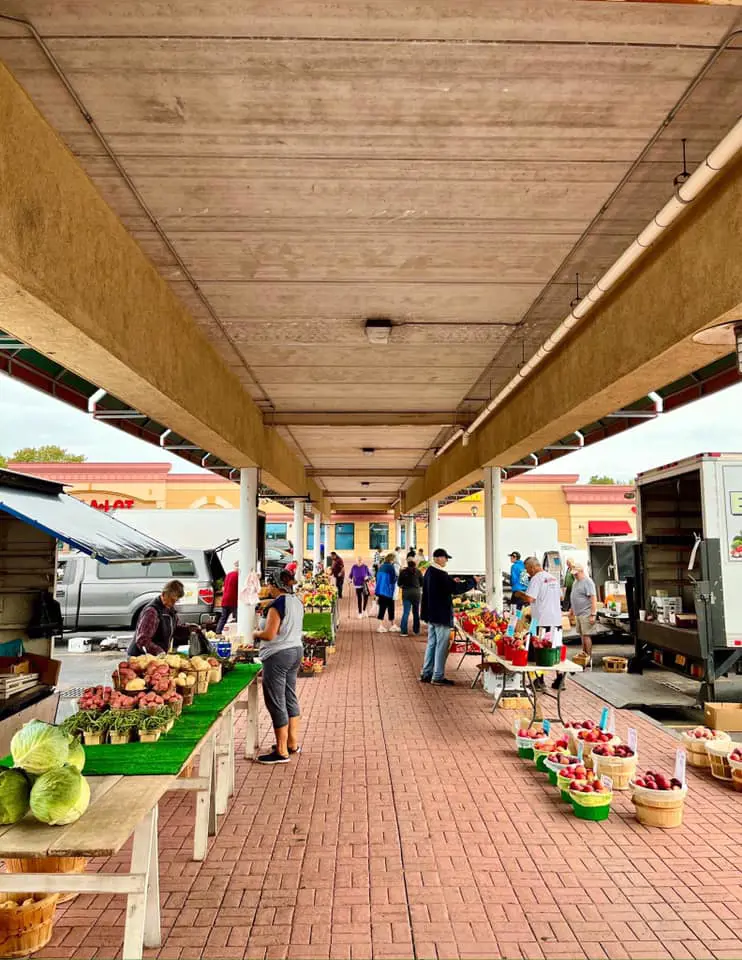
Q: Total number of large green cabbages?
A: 4